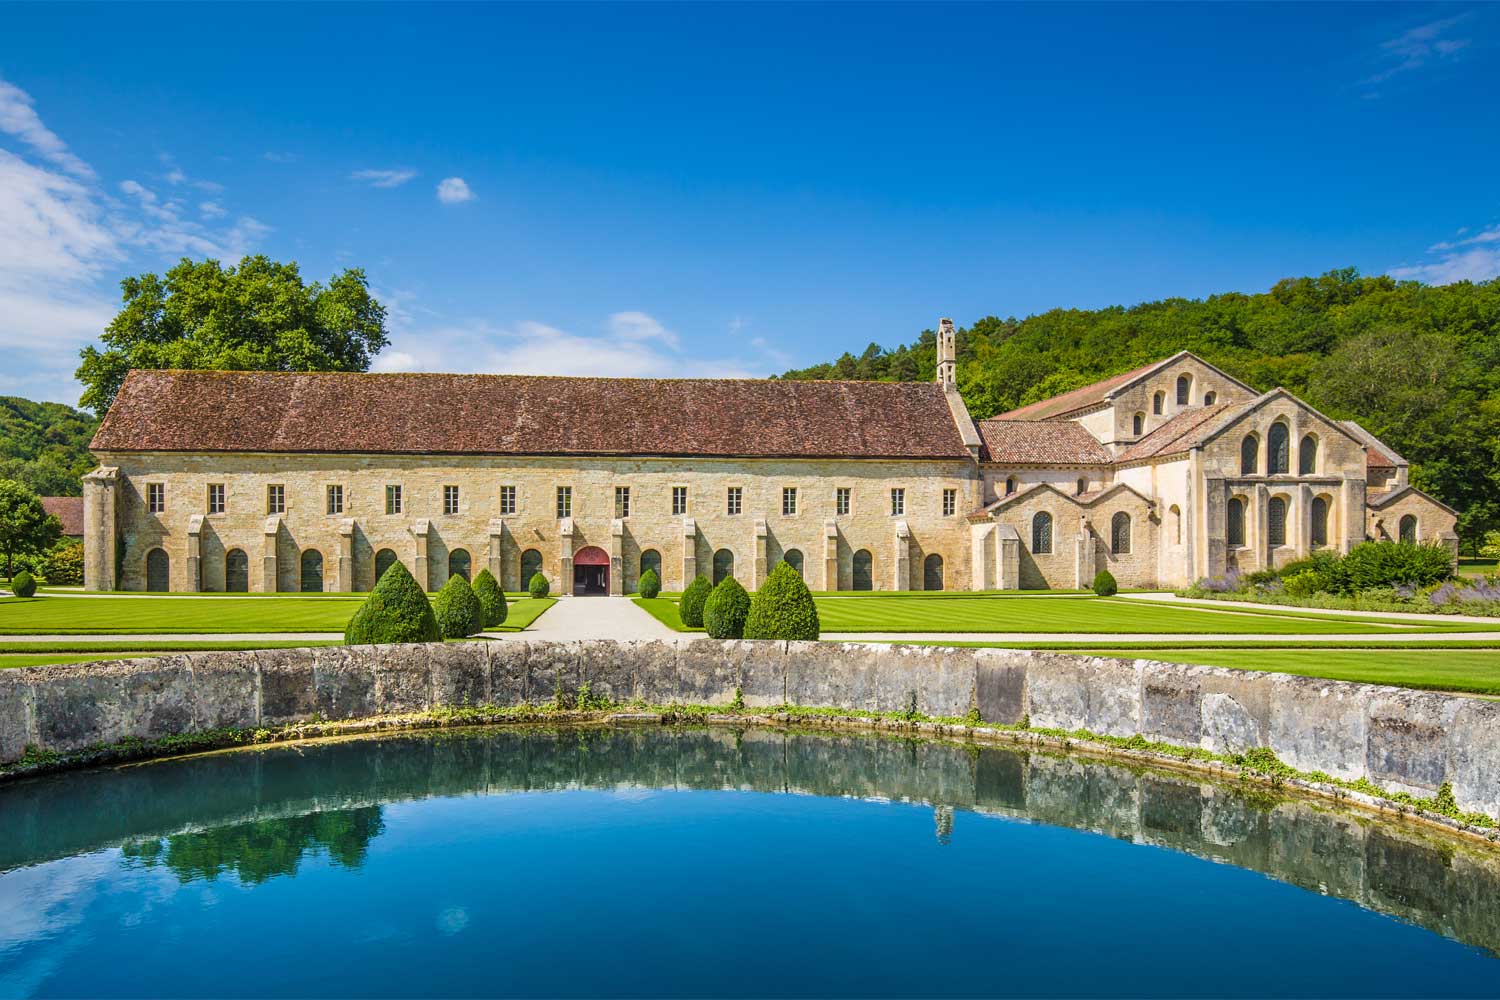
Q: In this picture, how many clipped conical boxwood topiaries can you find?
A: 10